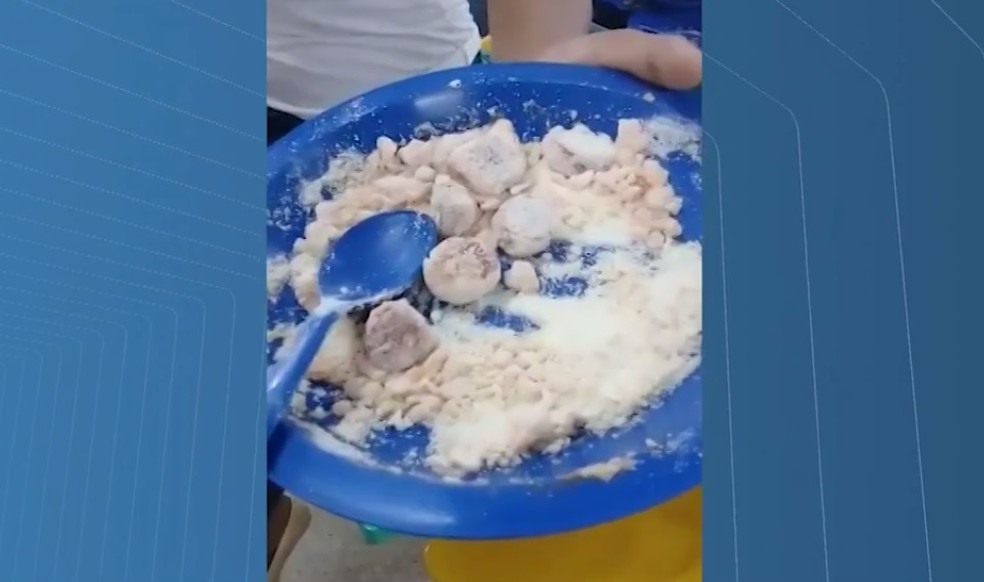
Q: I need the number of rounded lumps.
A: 6